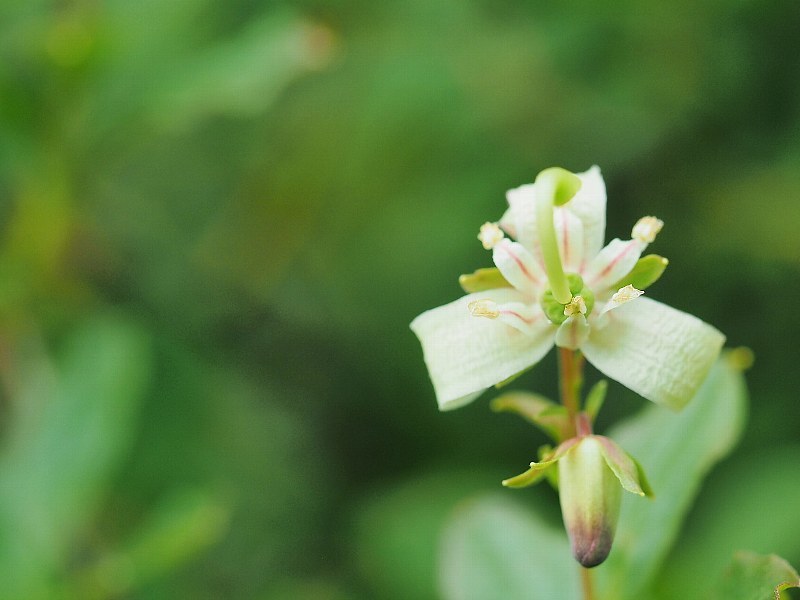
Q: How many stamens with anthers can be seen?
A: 5